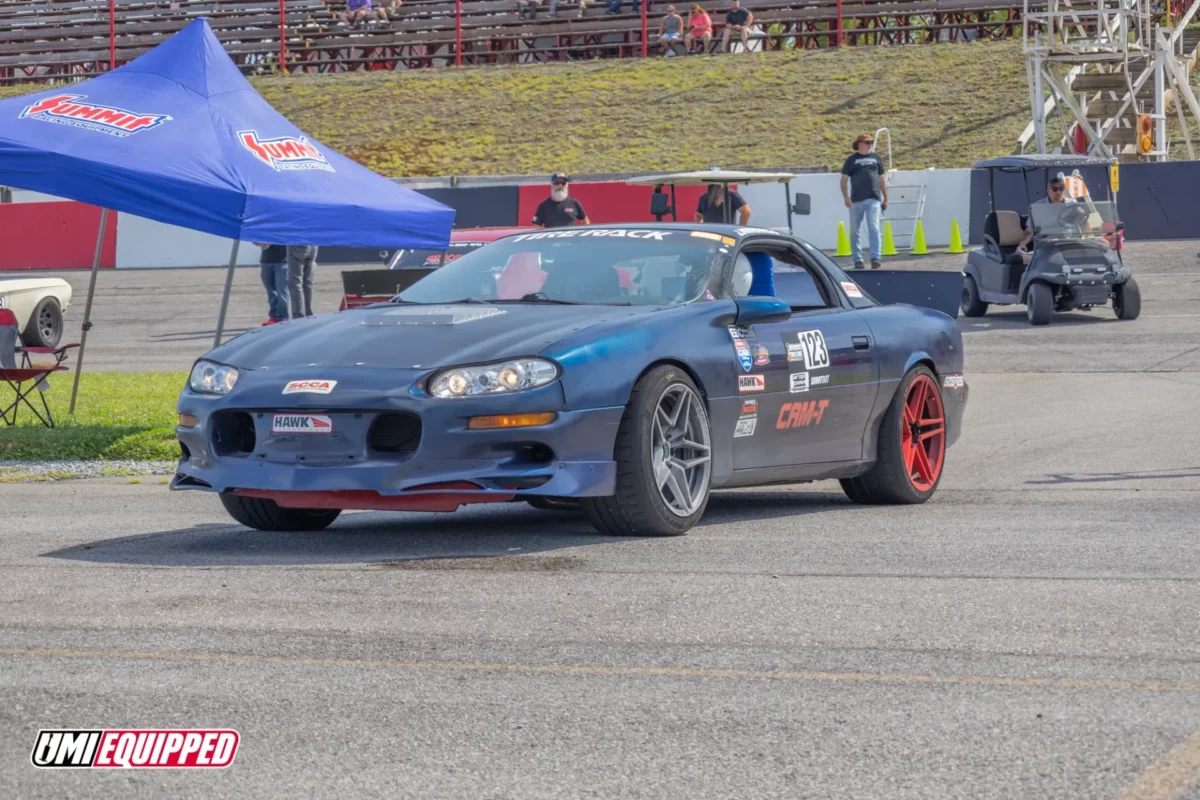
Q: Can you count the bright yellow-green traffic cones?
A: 4